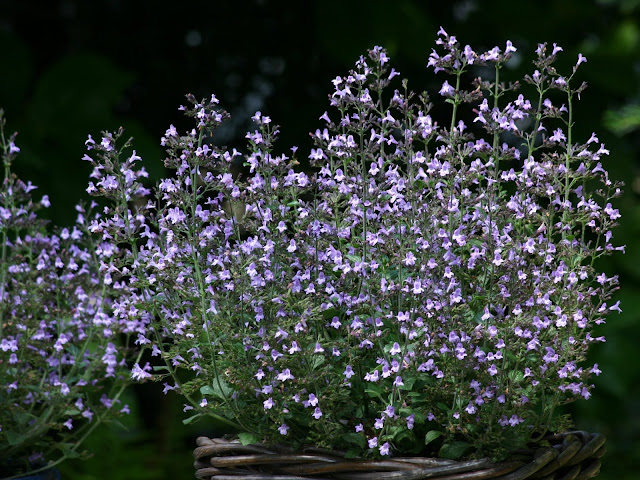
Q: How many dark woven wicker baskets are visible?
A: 1